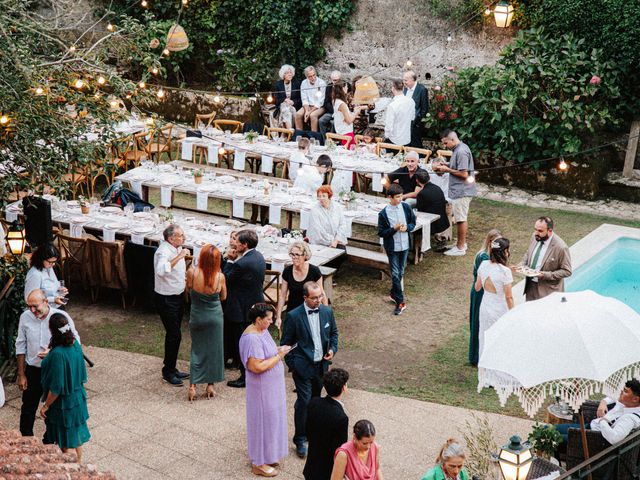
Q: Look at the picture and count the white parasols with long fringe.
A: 1